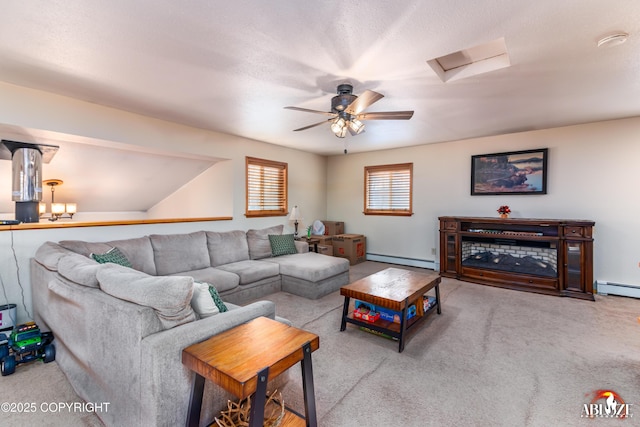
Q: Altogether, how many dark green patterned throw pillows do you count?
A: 3